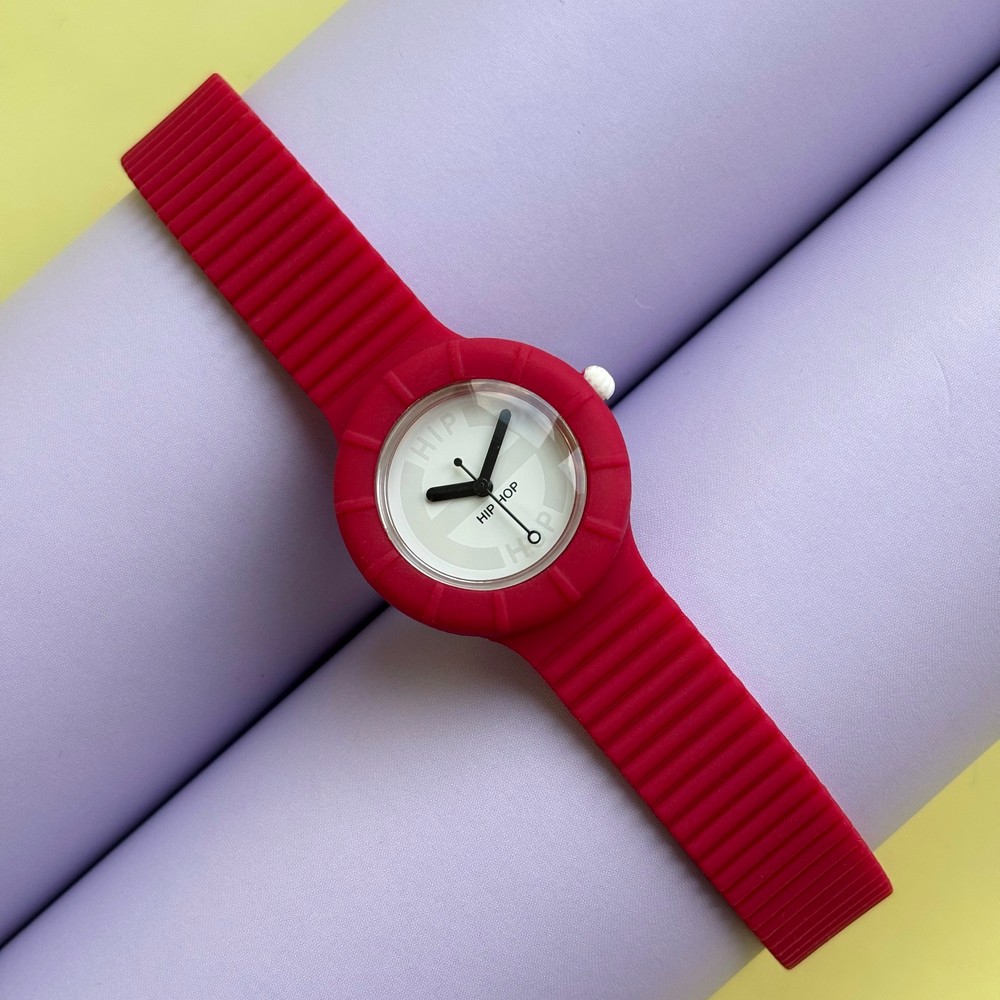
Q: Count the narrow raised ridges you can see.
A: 12